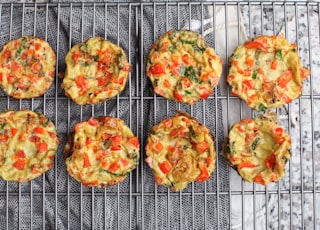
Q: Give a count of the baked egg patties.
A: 8